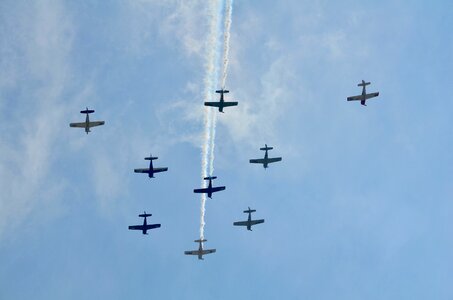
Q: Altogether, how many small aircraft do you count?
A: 9